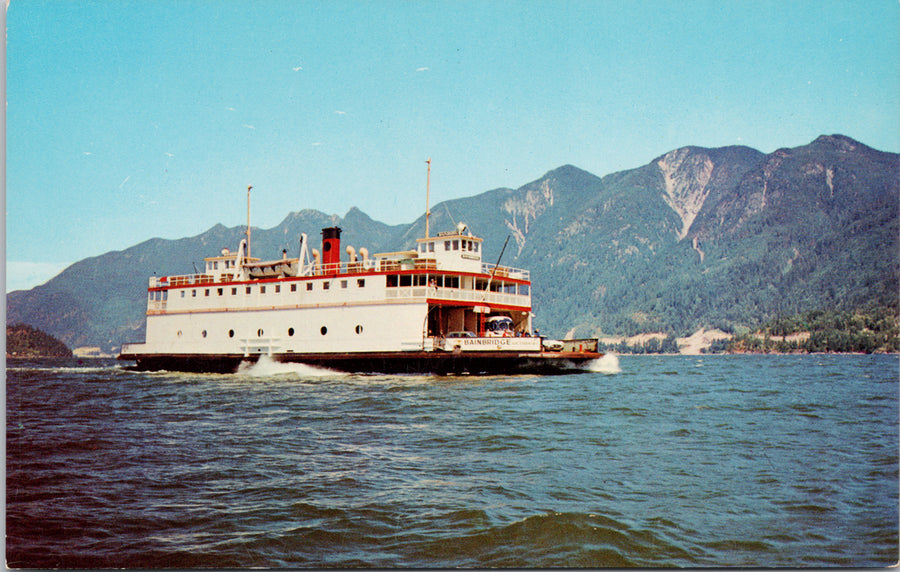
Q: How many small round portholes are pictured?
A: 7